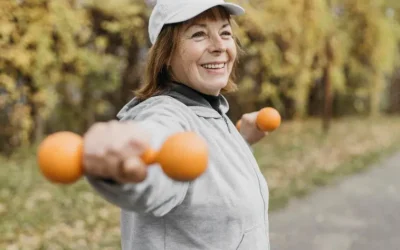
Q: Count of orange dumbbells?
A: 2